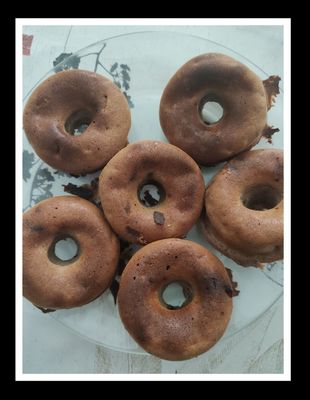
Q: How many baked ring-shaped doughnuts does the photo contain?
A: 6